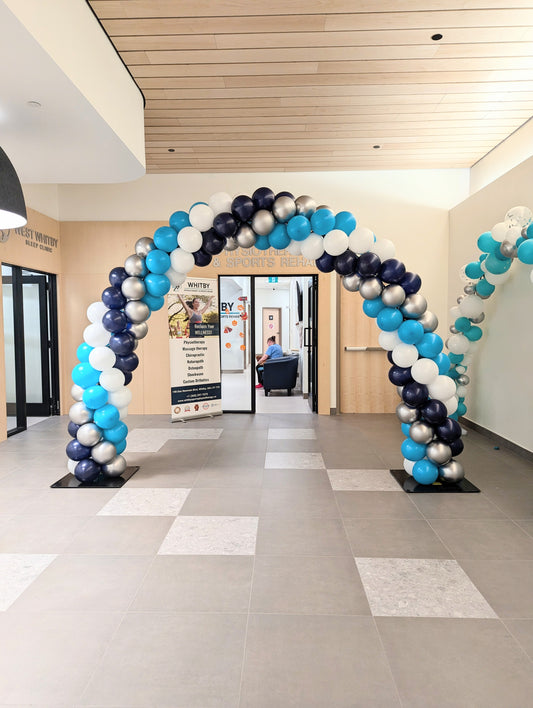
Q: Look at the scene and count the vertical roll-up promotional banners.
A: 1